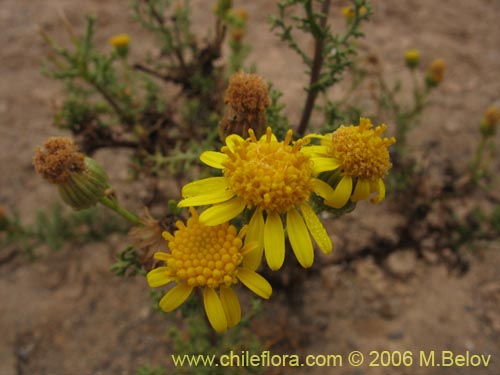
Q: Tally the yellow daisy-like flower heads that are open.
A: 3